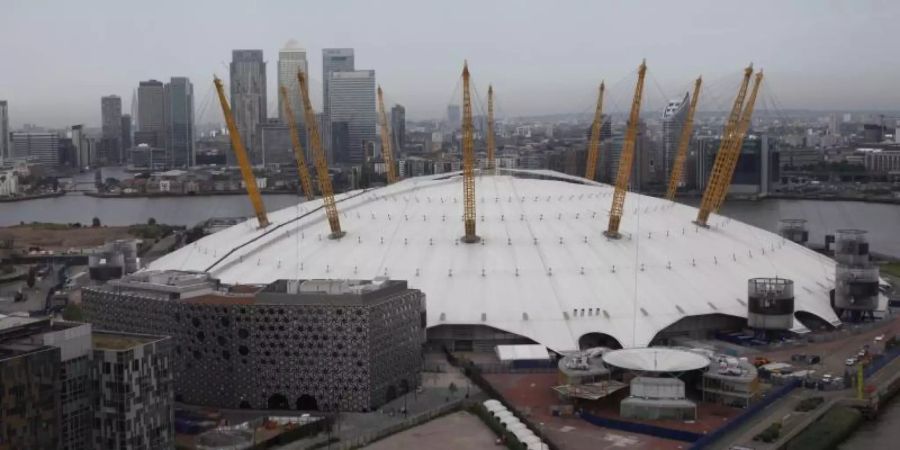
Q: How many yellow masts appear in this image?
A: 11